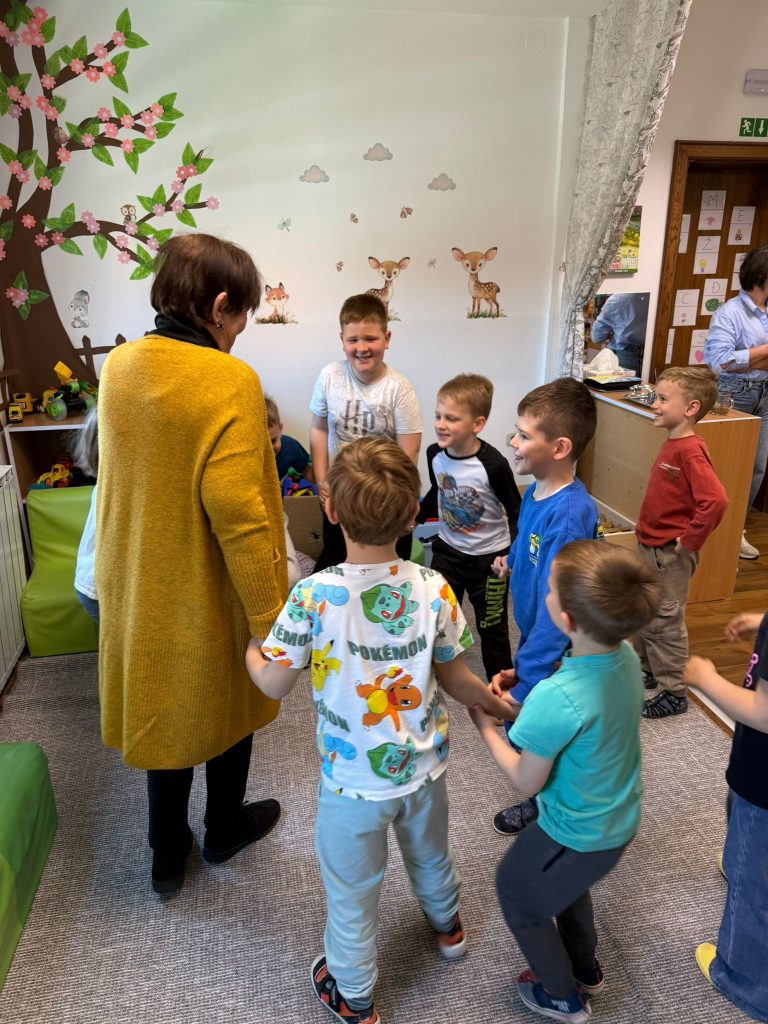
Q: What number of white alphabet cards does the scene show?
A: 9